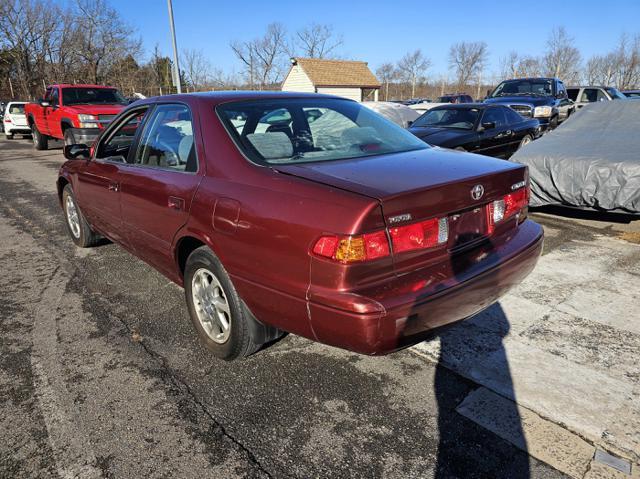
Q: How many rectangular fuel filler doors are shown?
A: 1